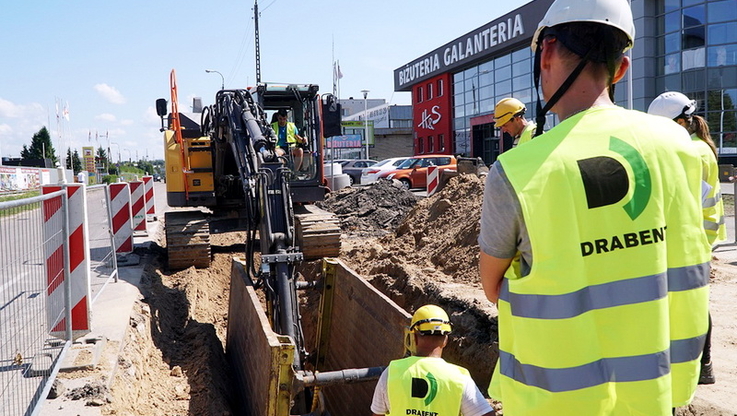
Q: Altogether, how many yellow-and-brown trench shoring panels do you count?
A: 2